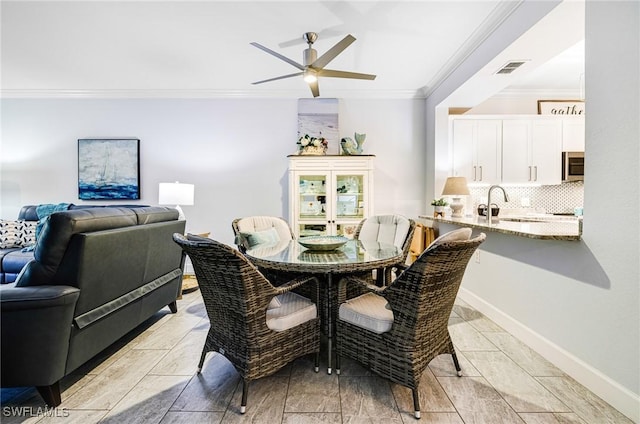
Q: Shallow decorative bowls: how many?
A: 1